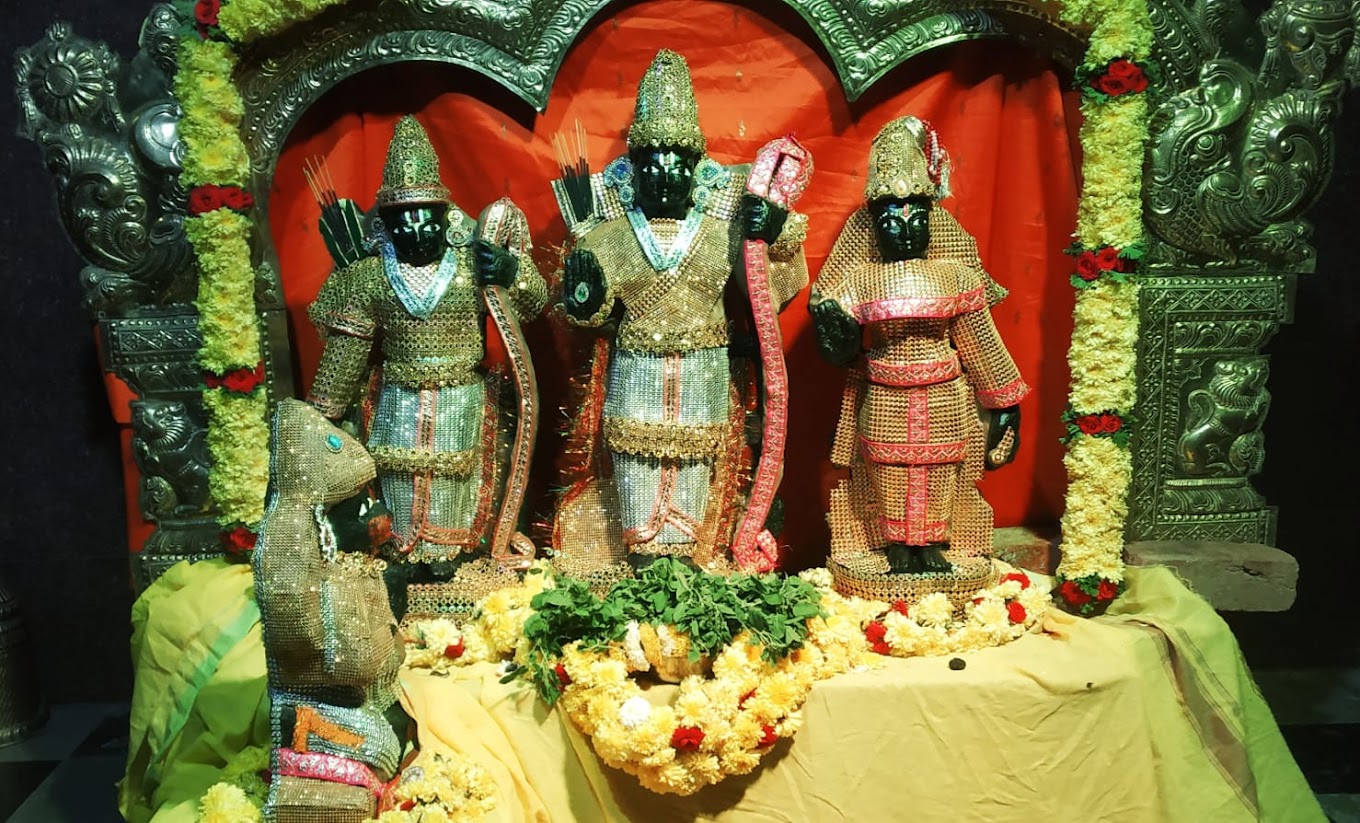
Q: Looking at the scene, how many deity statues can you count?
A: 4